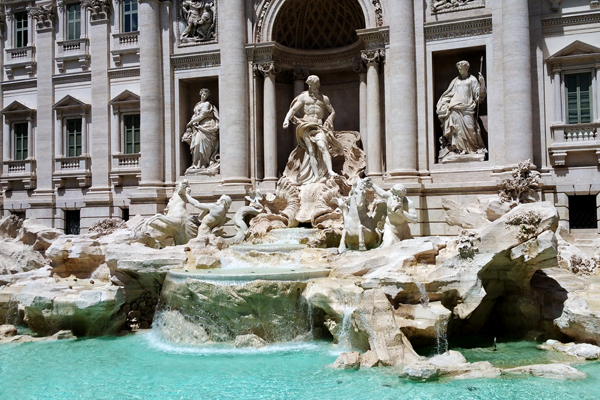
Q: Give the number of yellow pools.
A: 0